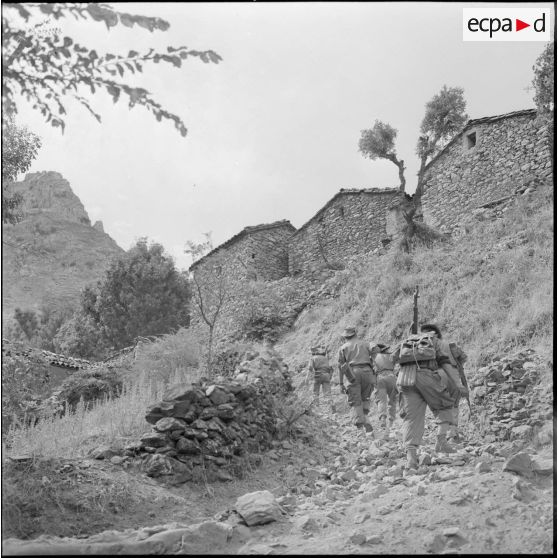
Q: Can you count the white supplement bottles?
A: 0